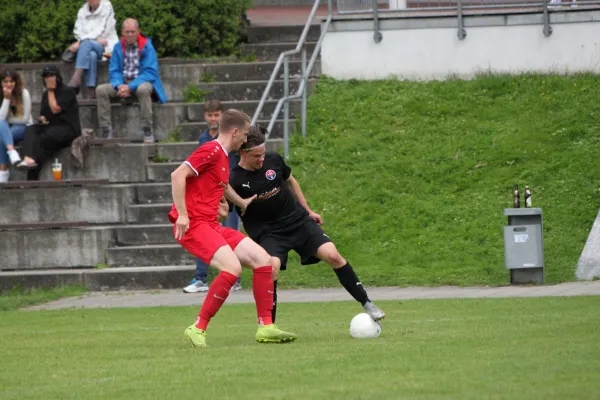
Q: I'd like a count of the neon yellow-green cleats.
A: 2